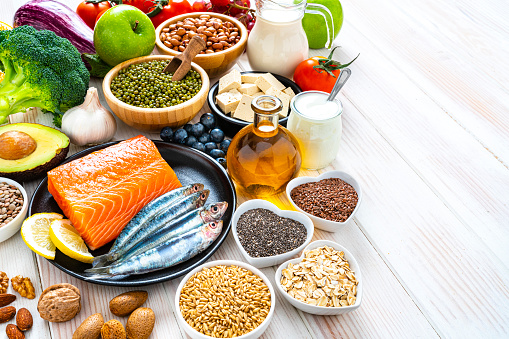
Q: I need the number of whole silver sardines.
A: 4